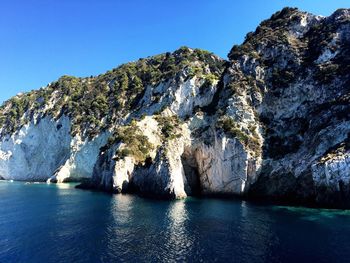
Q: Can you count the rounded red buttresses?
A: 0